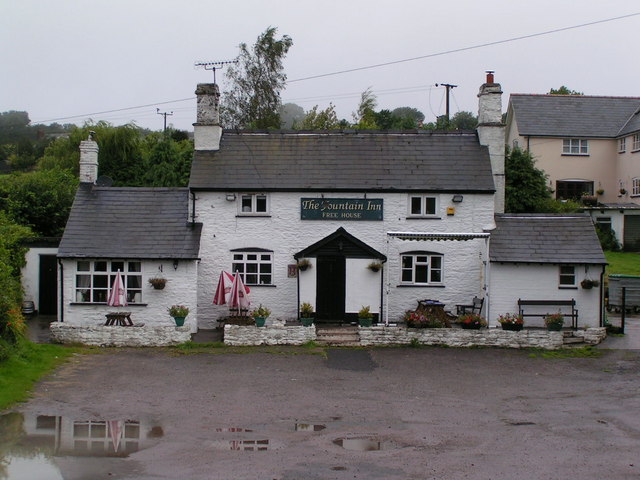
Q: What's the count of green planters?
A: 5